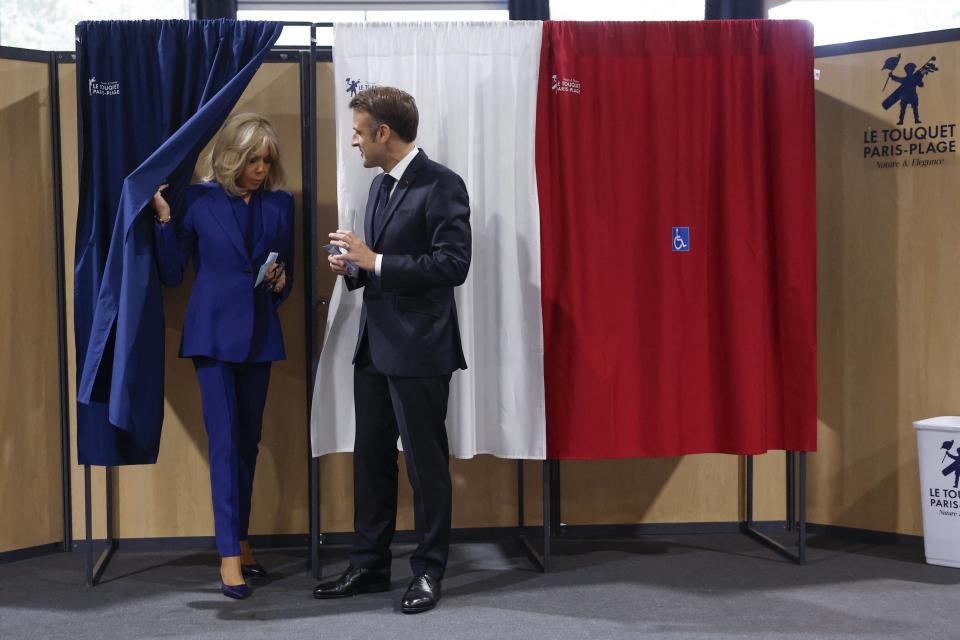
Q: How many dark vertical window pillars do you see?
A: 3